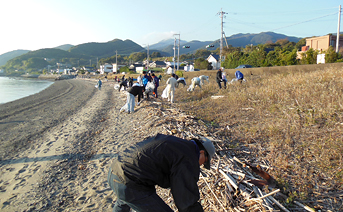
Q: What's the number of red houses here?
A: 1